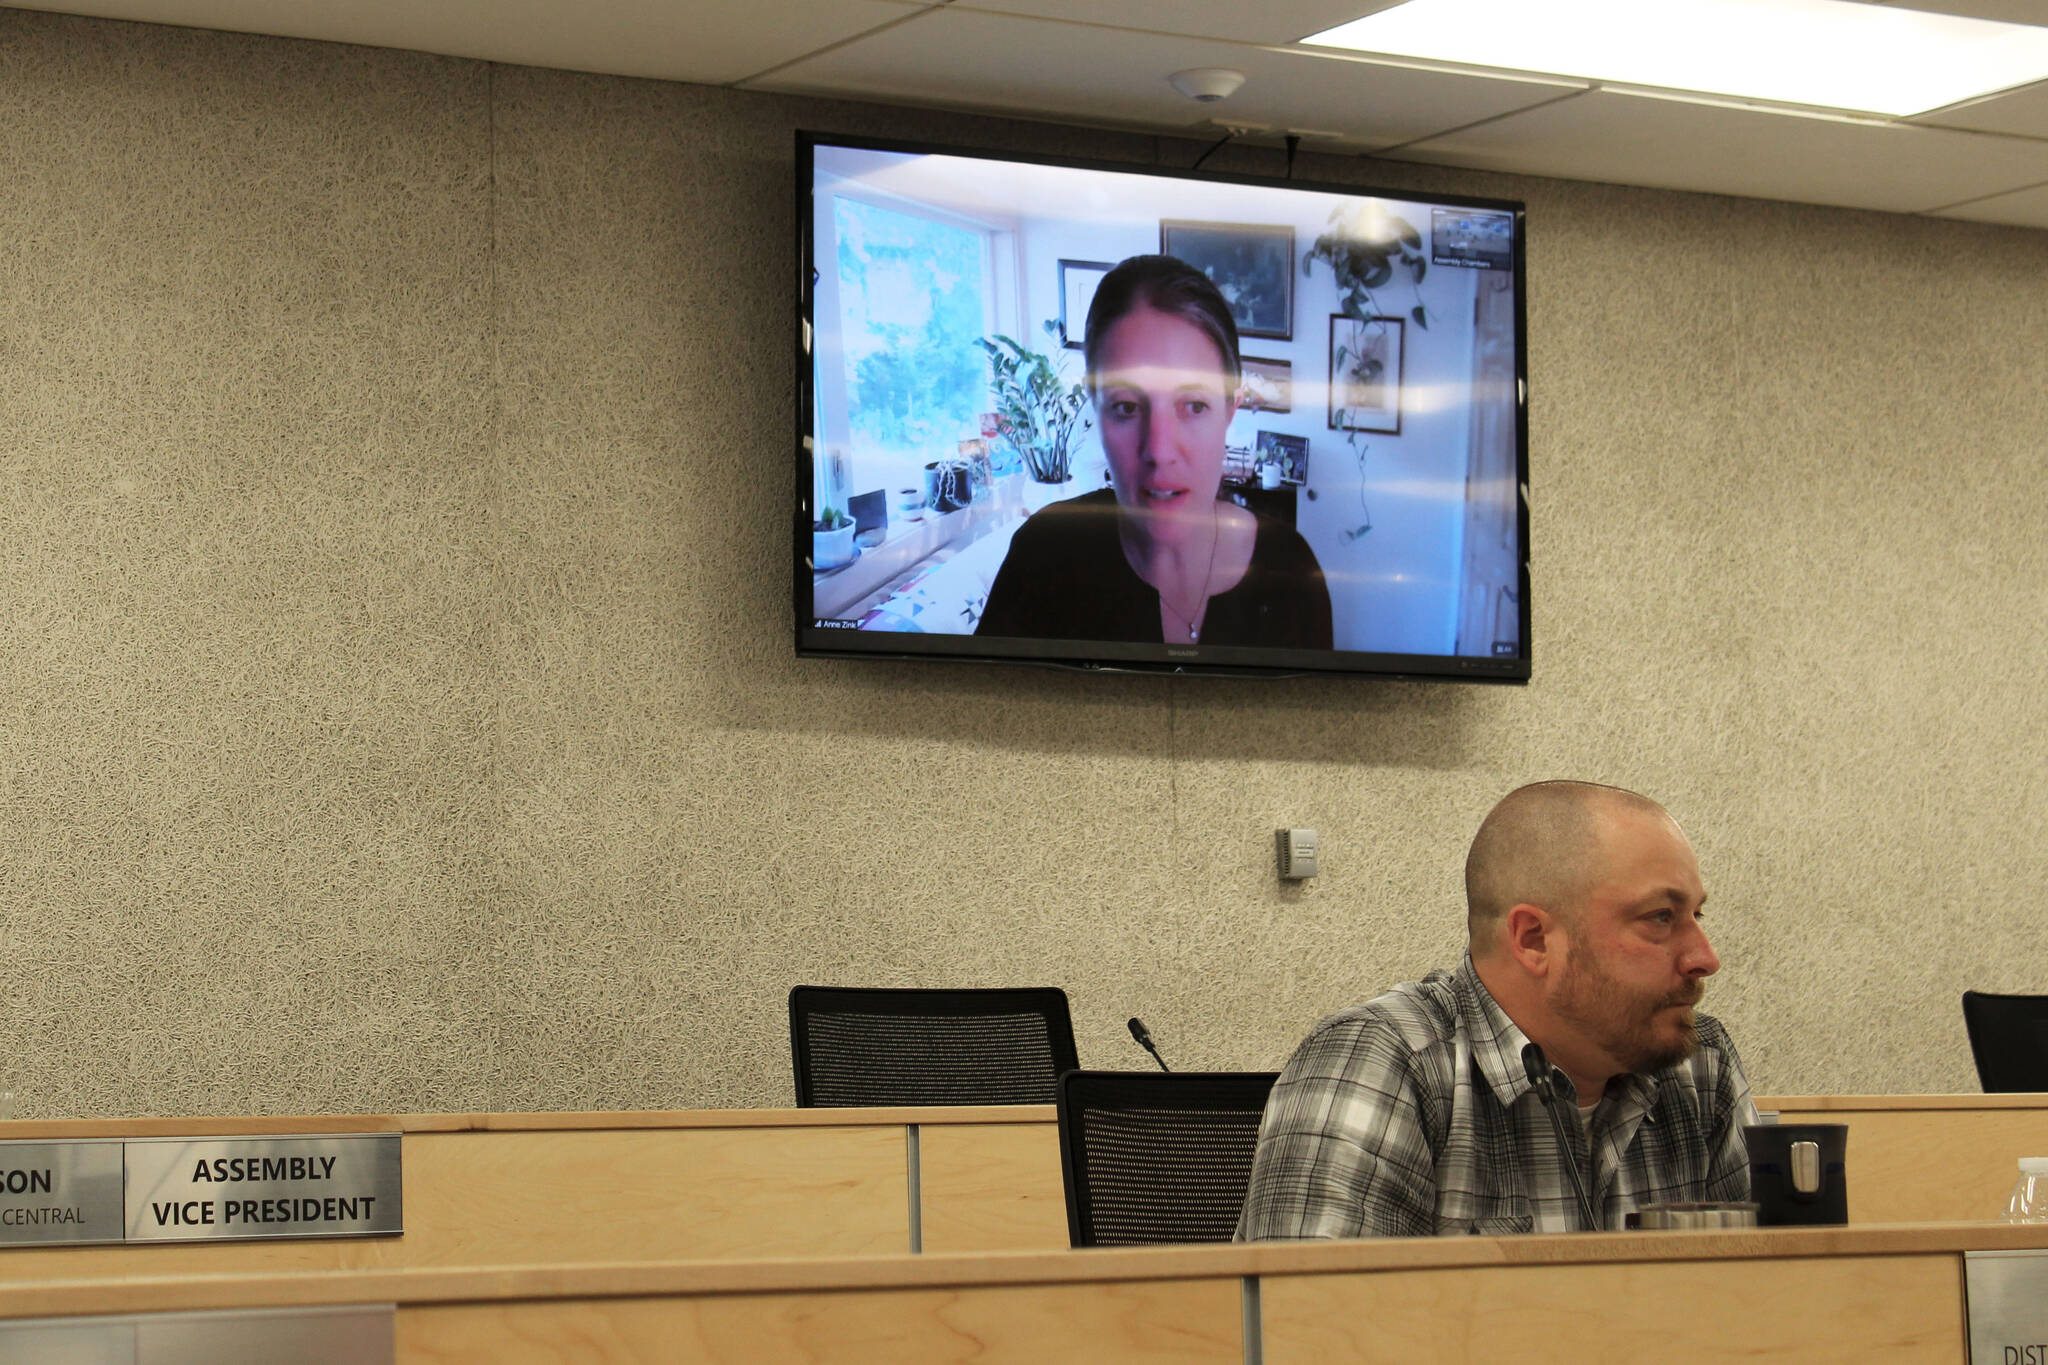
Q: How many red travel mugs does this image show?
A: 0